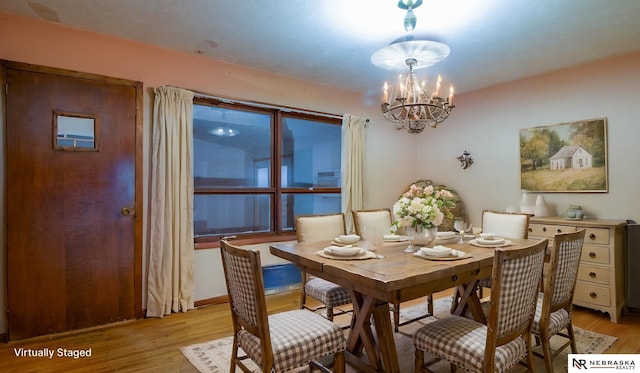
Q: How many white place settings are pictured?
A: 6